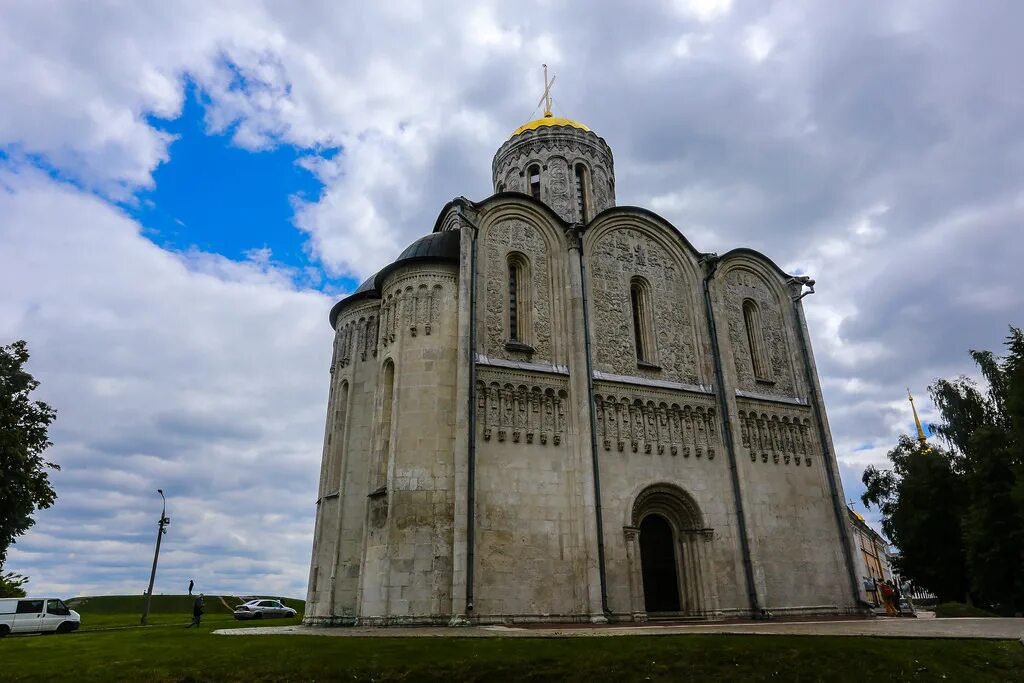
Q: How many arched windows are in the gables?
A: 3